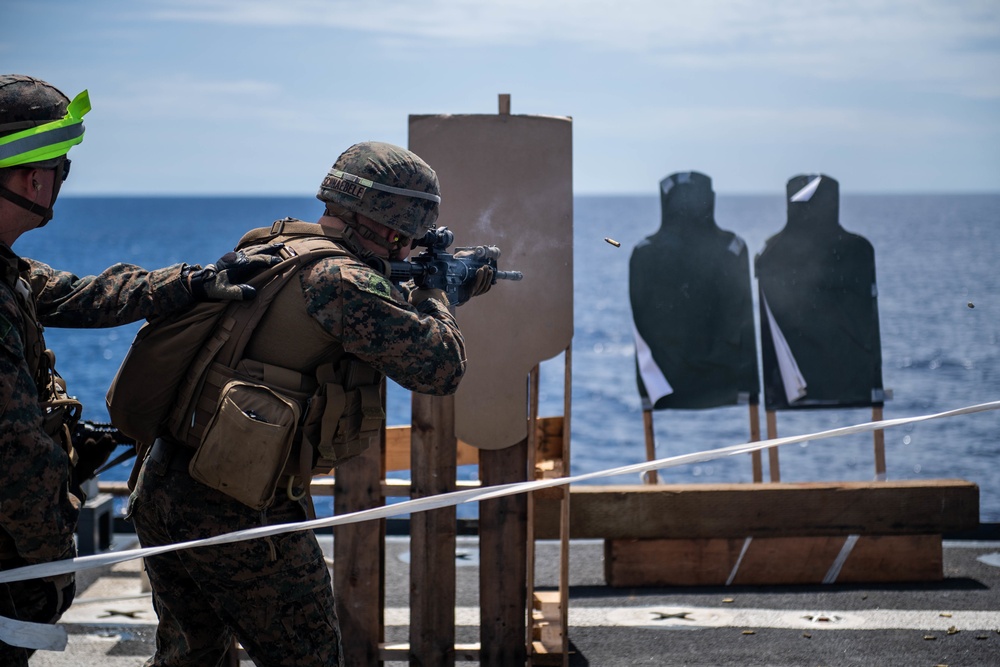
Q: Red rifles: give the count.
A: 0